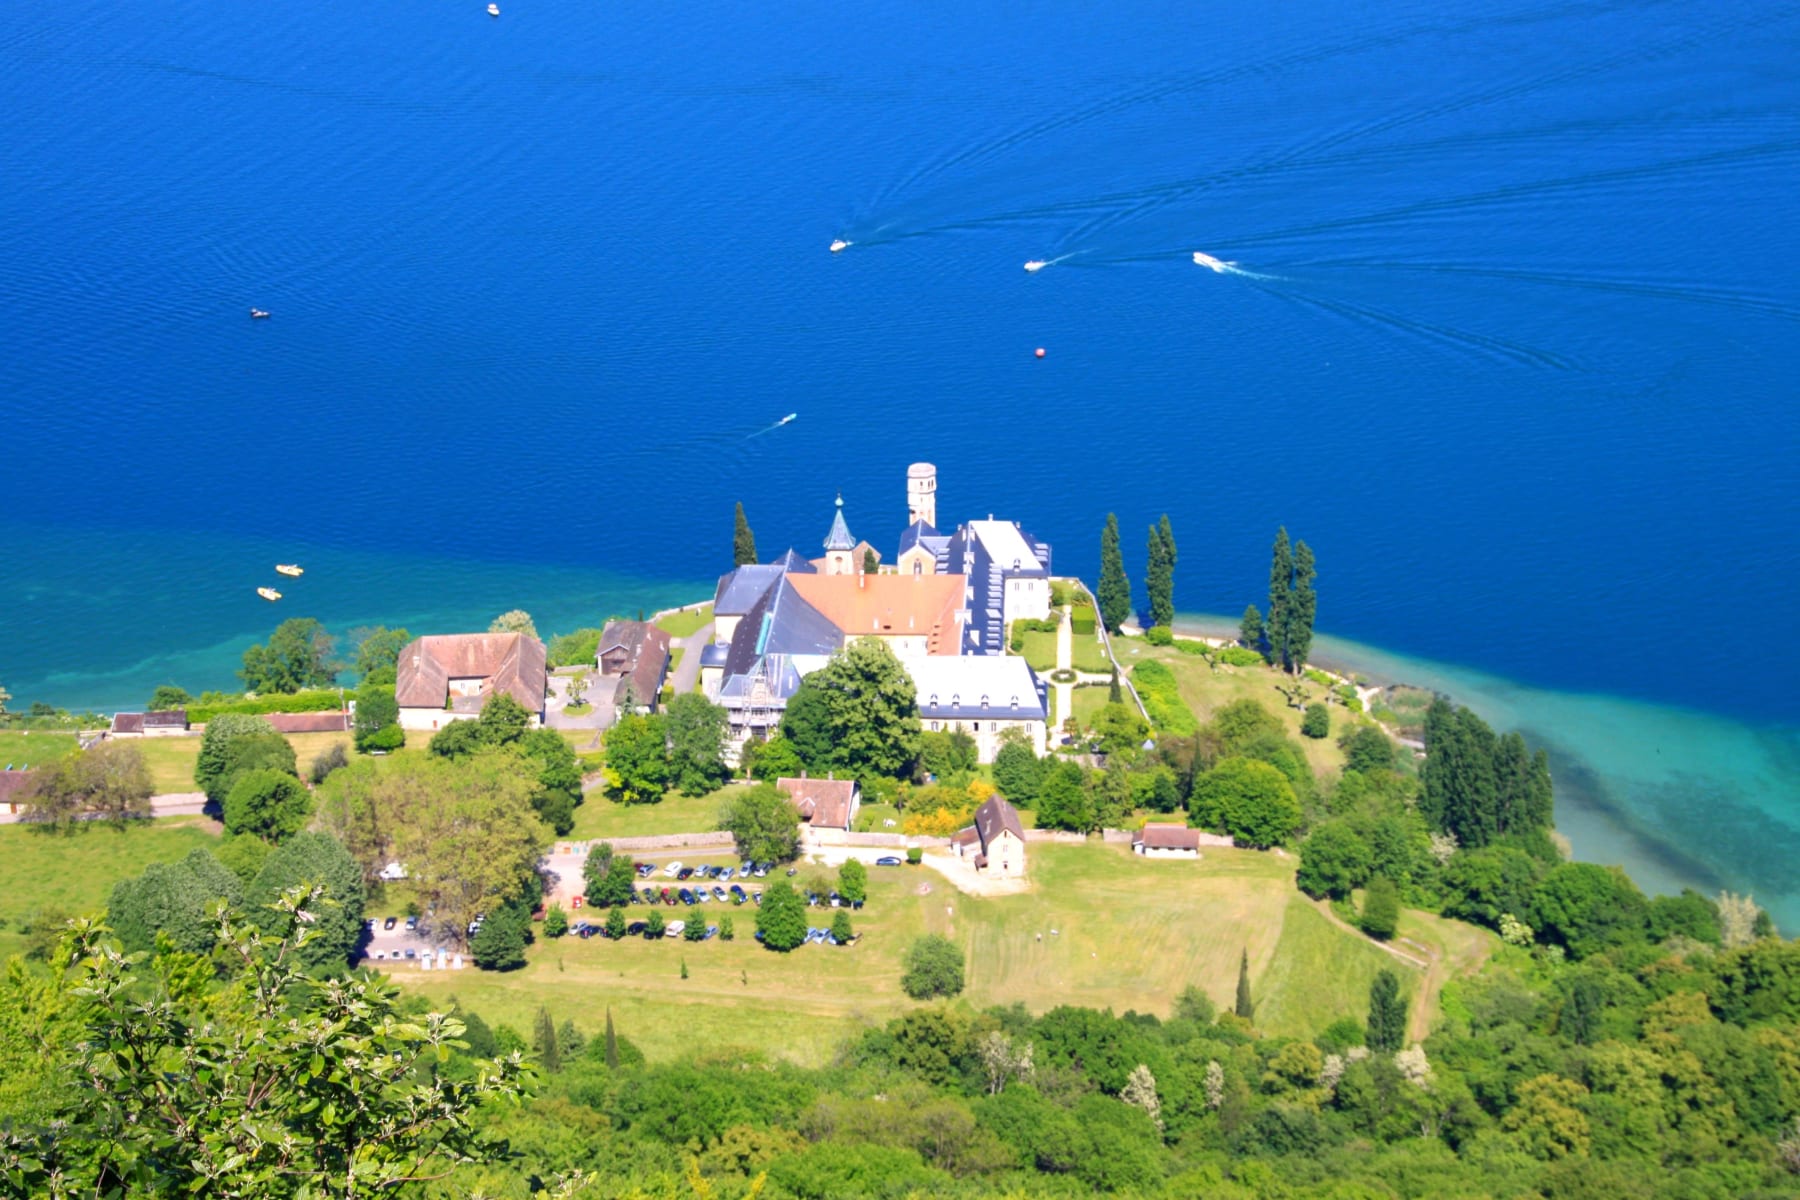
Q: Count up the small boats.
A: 8